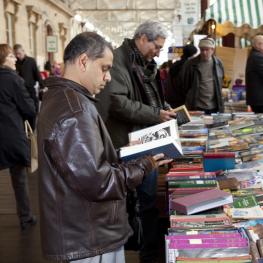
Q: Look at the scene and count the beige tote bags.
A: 1